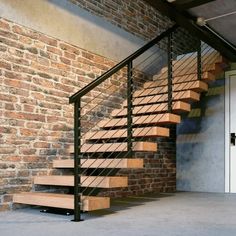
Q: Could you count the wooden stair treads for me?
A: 12